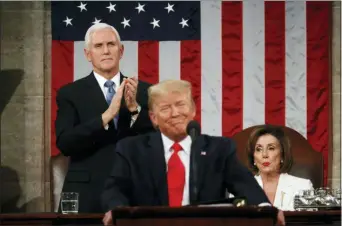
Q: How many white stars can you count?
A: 9